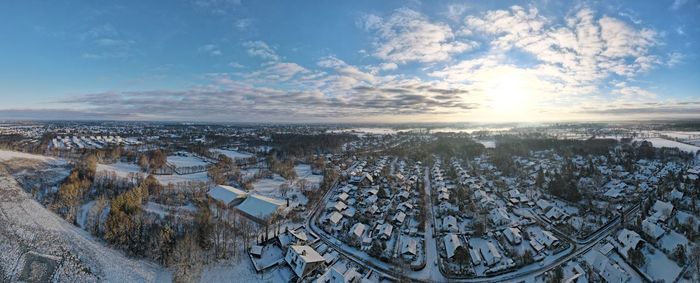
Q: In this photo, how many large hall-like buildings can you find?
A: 2